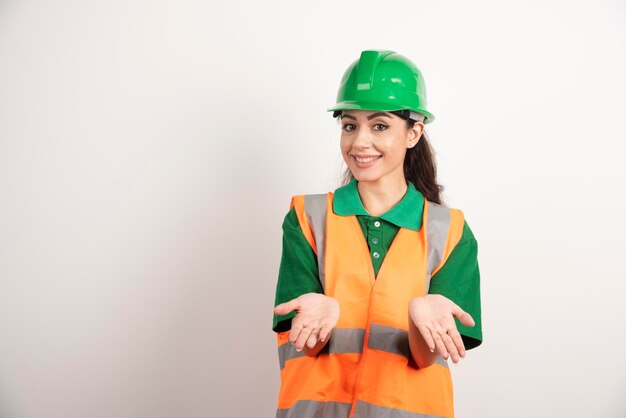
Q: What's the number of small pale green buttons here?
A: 3